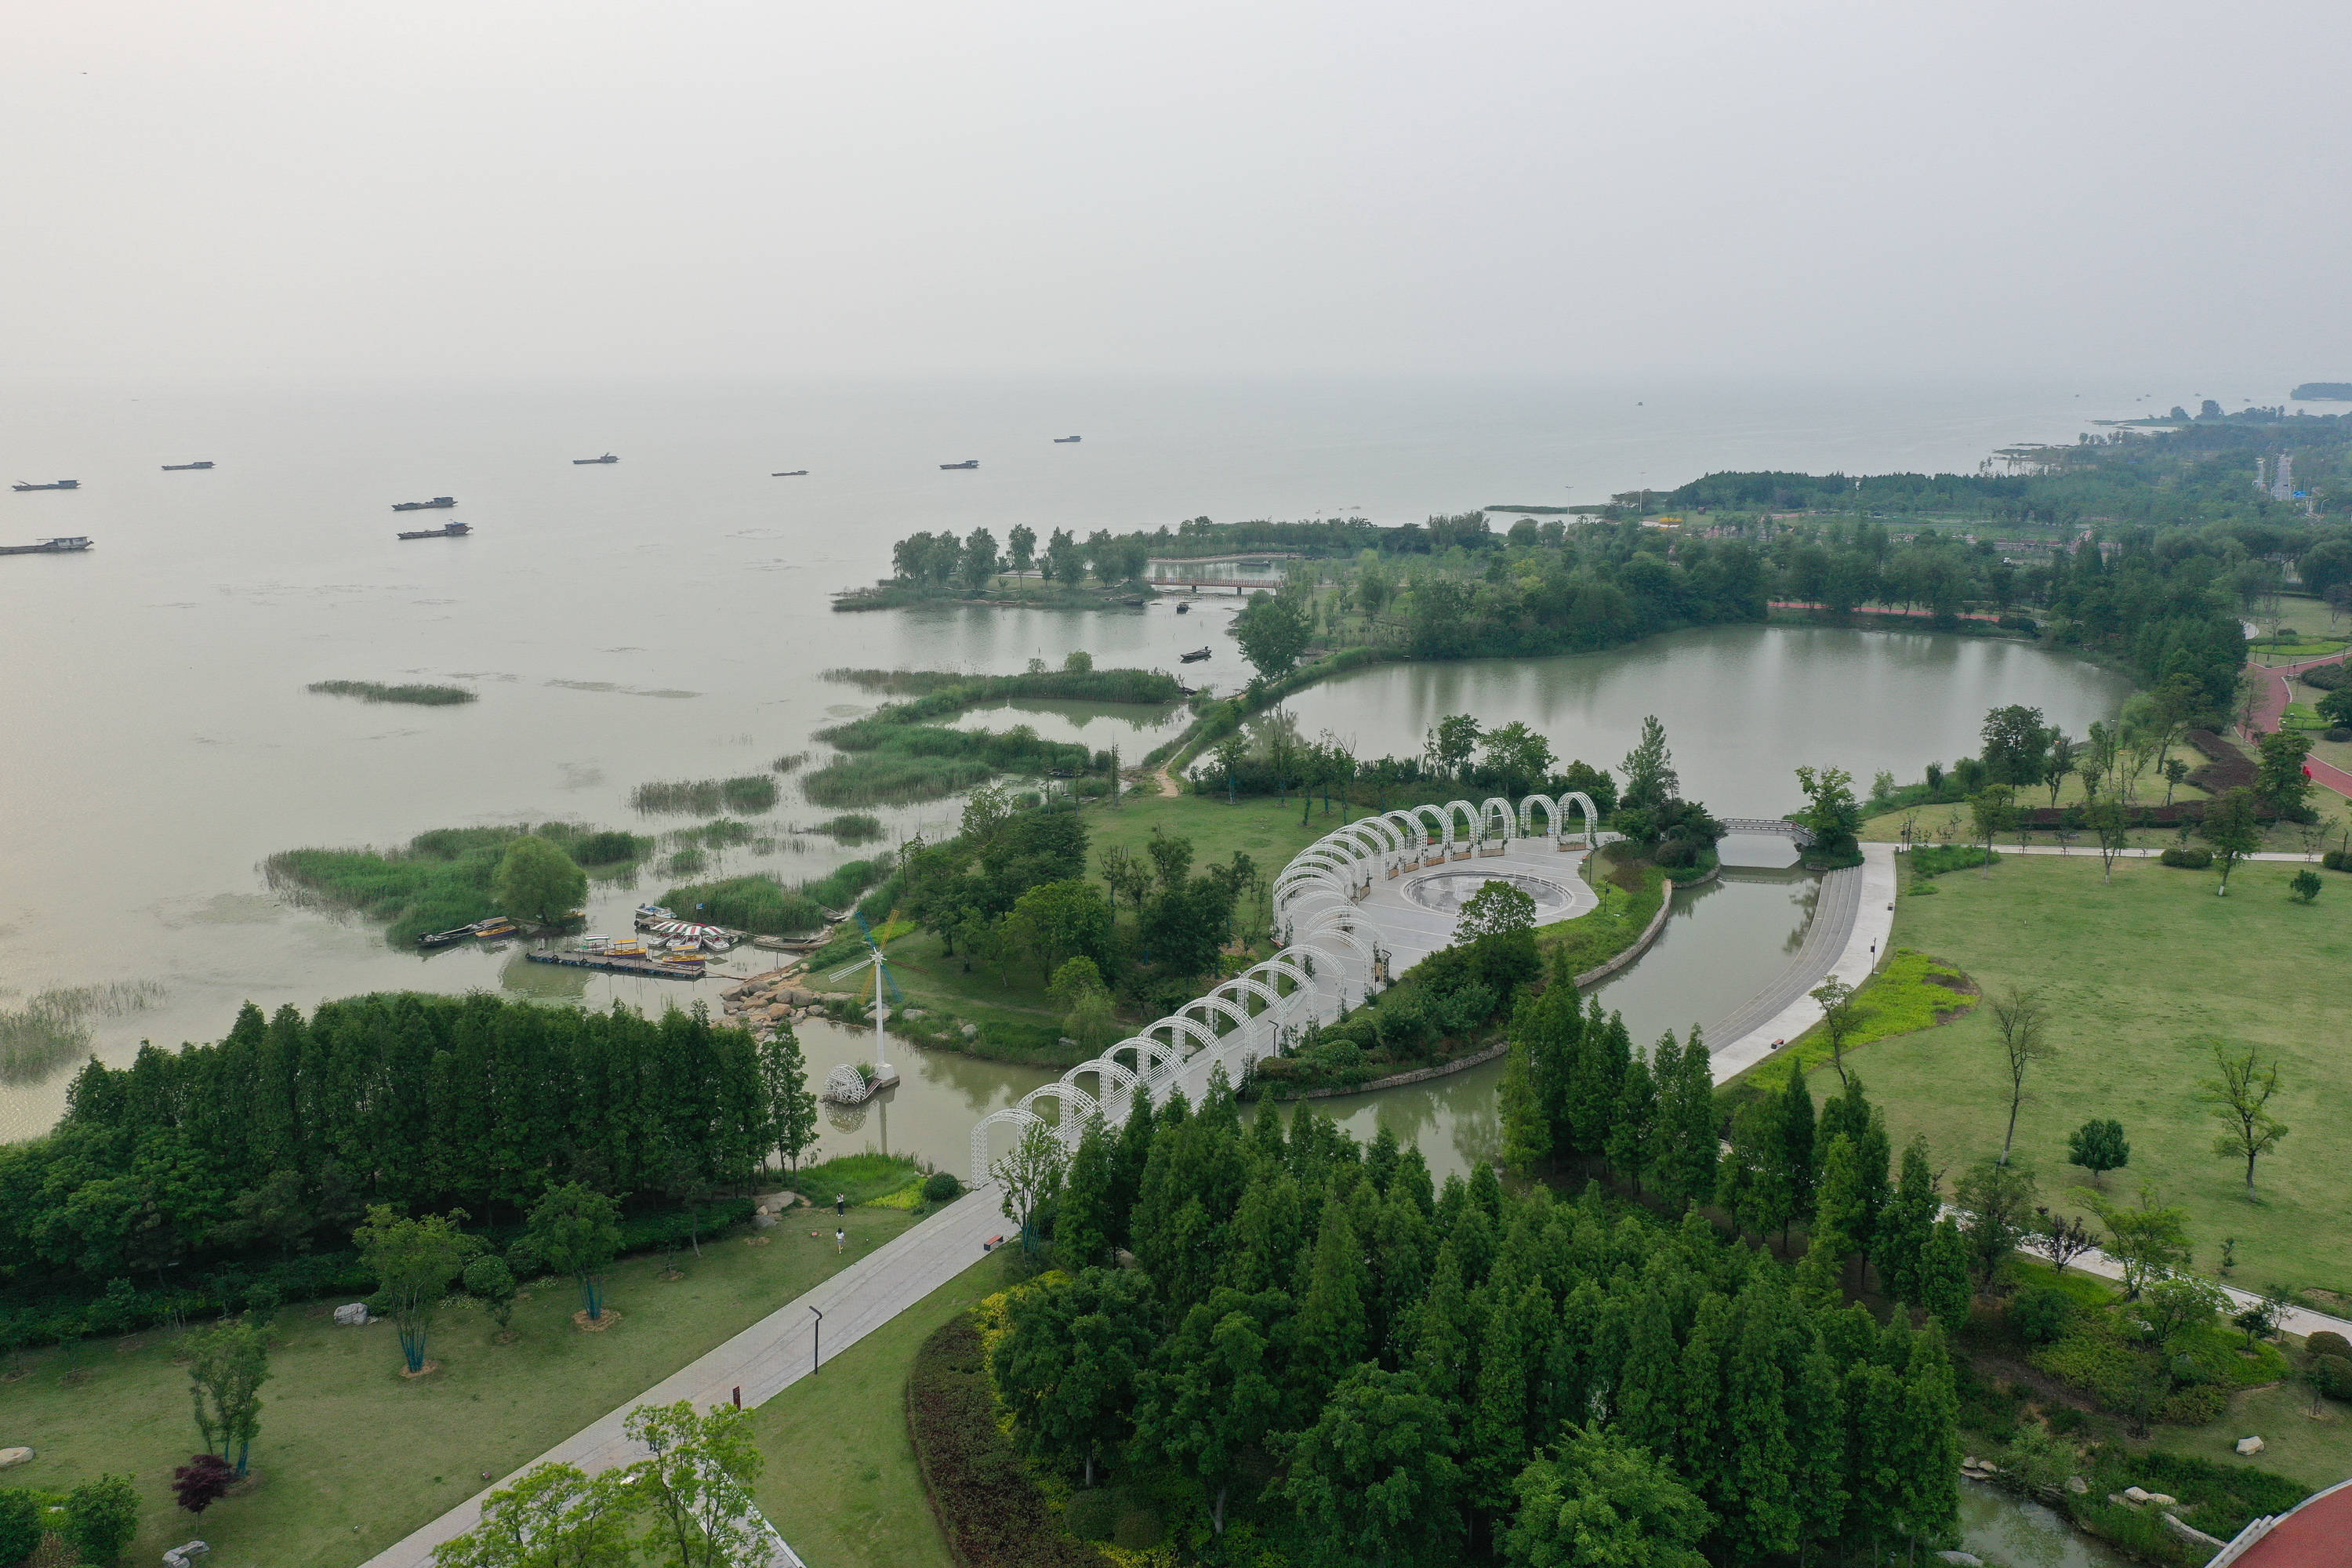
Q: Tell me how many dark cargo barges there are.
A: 9